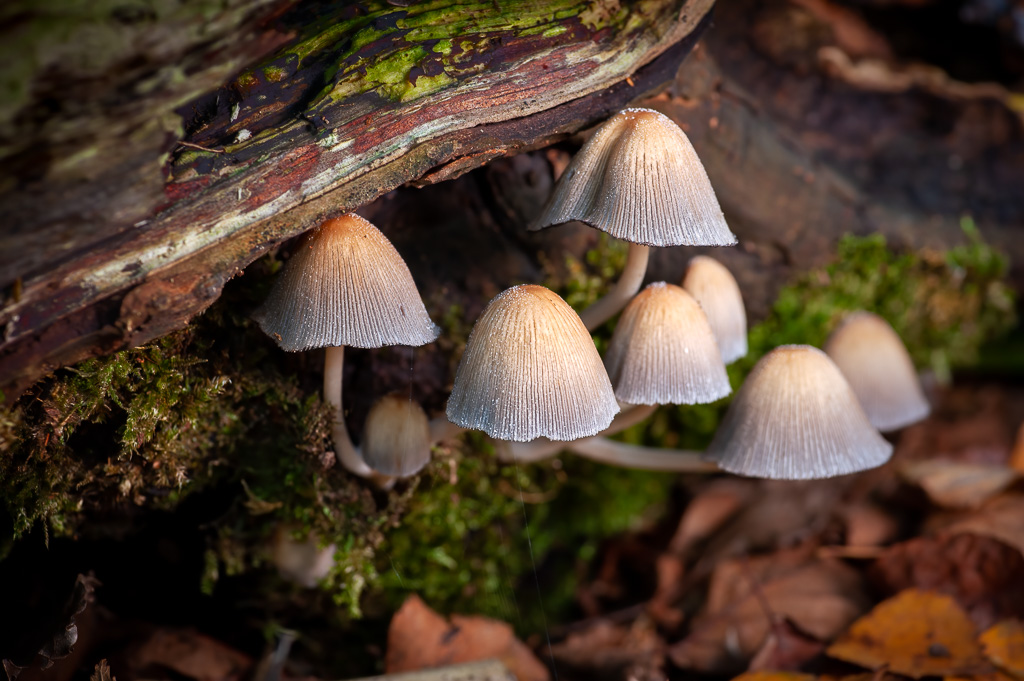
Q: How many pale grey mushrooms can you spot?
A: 8